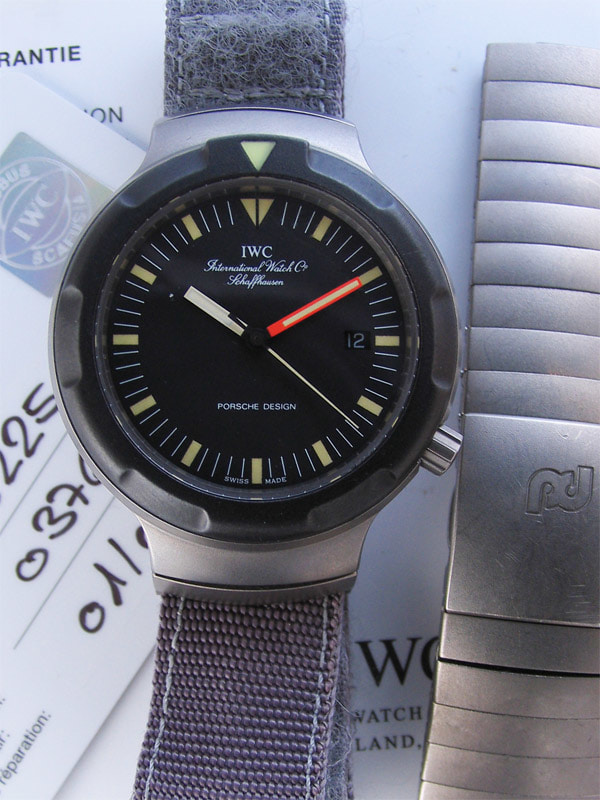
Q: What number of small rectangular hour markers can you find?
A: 11